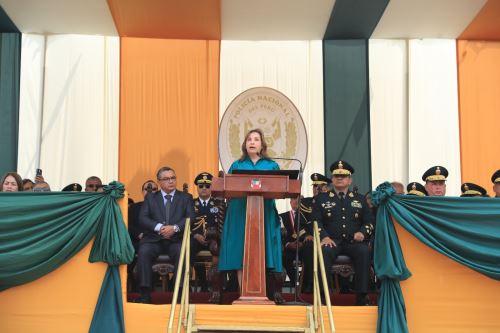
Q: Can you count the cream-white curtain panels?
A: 3